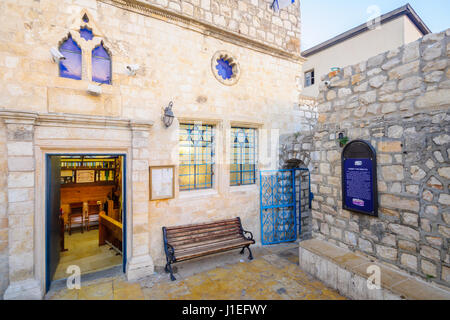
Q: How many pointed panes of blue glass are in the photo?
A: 2